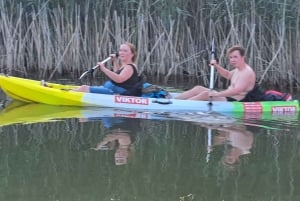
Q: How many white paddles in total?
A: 2